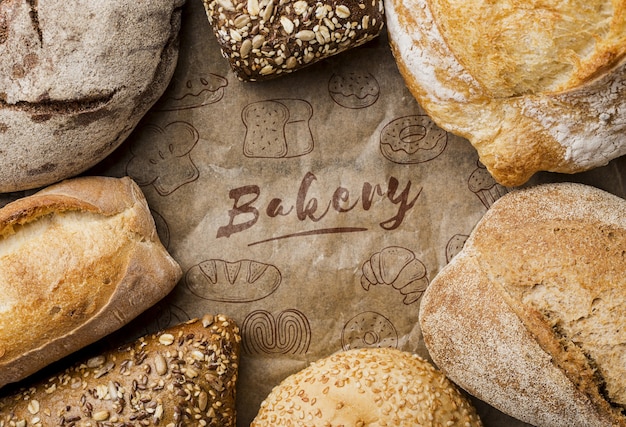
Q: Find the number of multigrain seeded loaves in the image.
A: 2